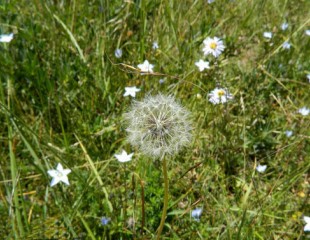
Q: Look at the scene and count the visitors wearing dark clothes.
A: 0